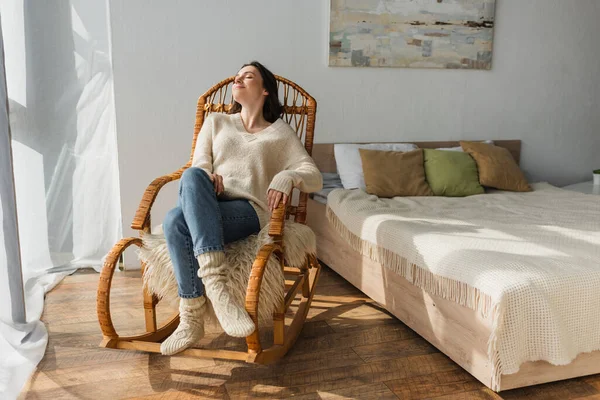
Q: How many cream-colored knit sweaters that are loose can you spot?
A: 1